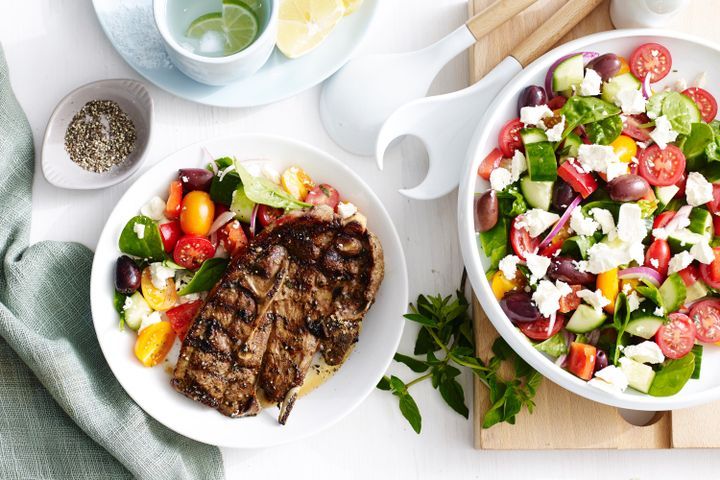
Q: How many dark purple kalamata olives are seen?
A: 10